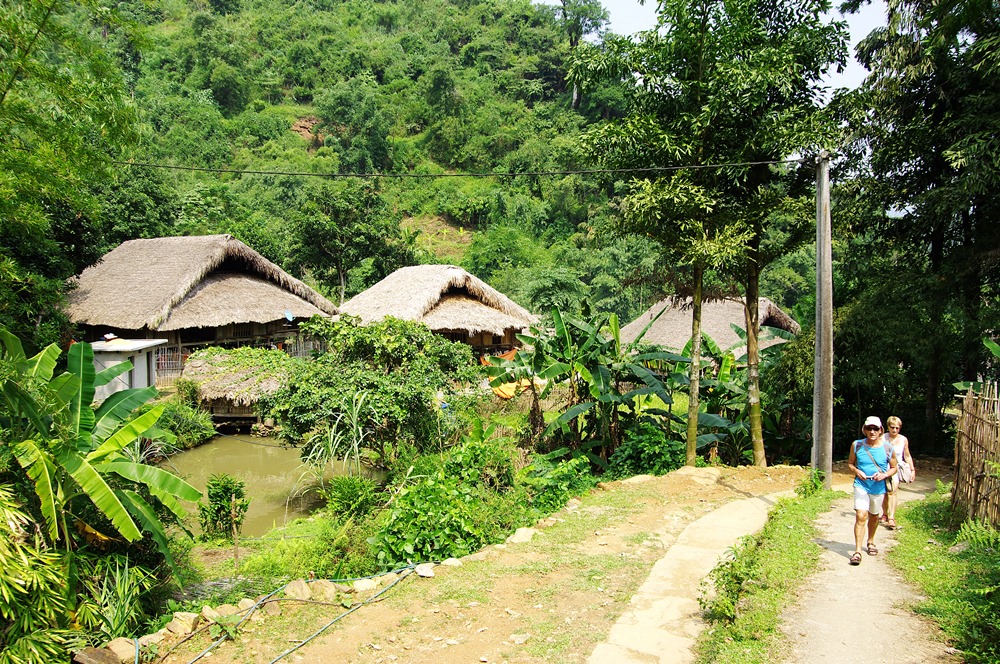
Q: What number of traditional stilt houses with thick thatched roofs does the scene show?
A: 3